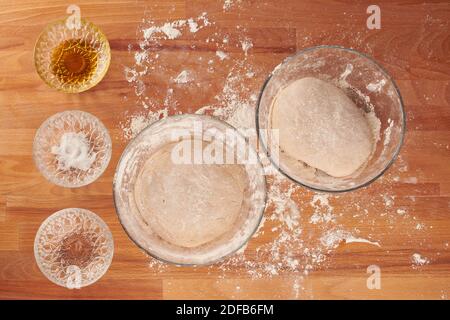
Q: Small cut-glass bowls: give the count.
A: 3